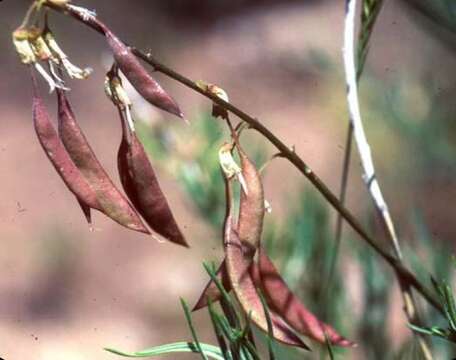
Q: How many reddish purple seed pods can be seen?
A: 7